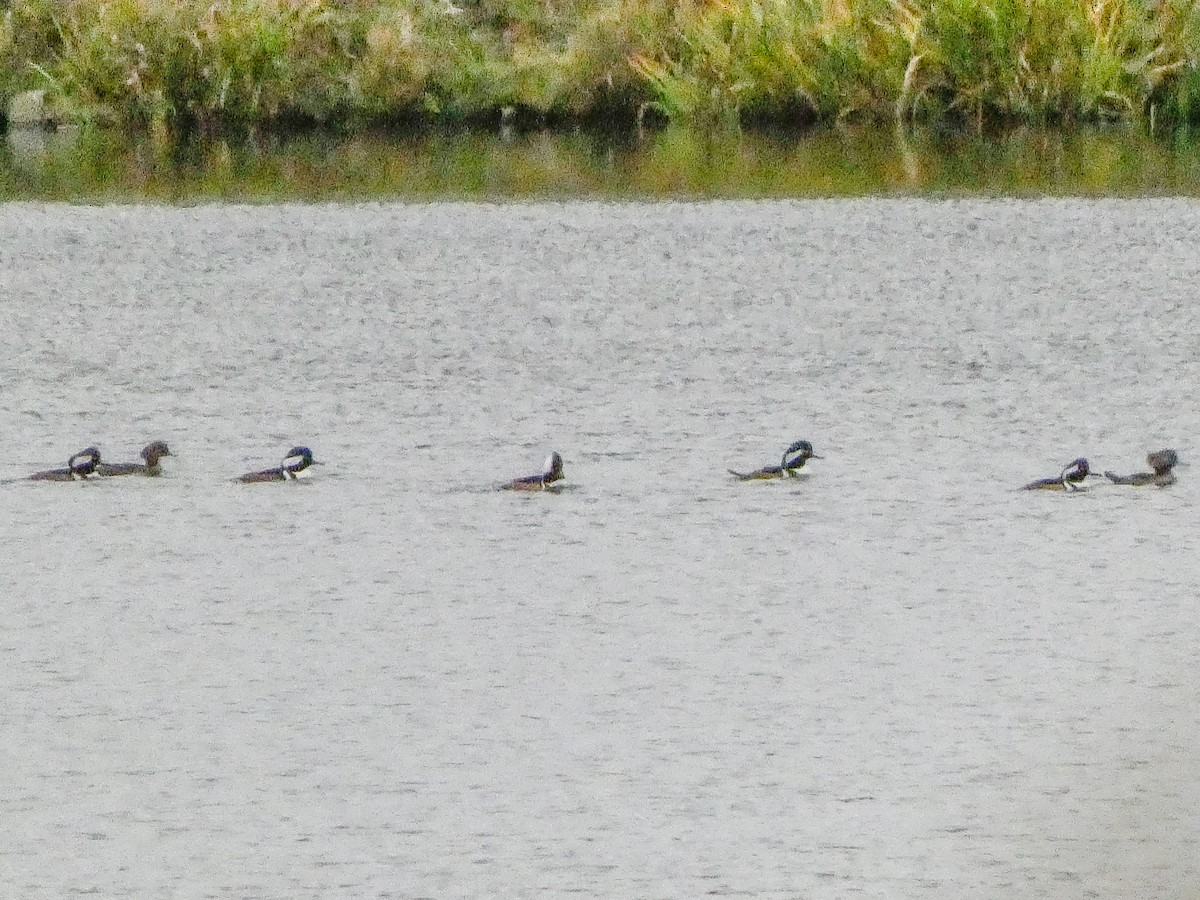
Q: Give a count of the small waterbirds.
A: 7